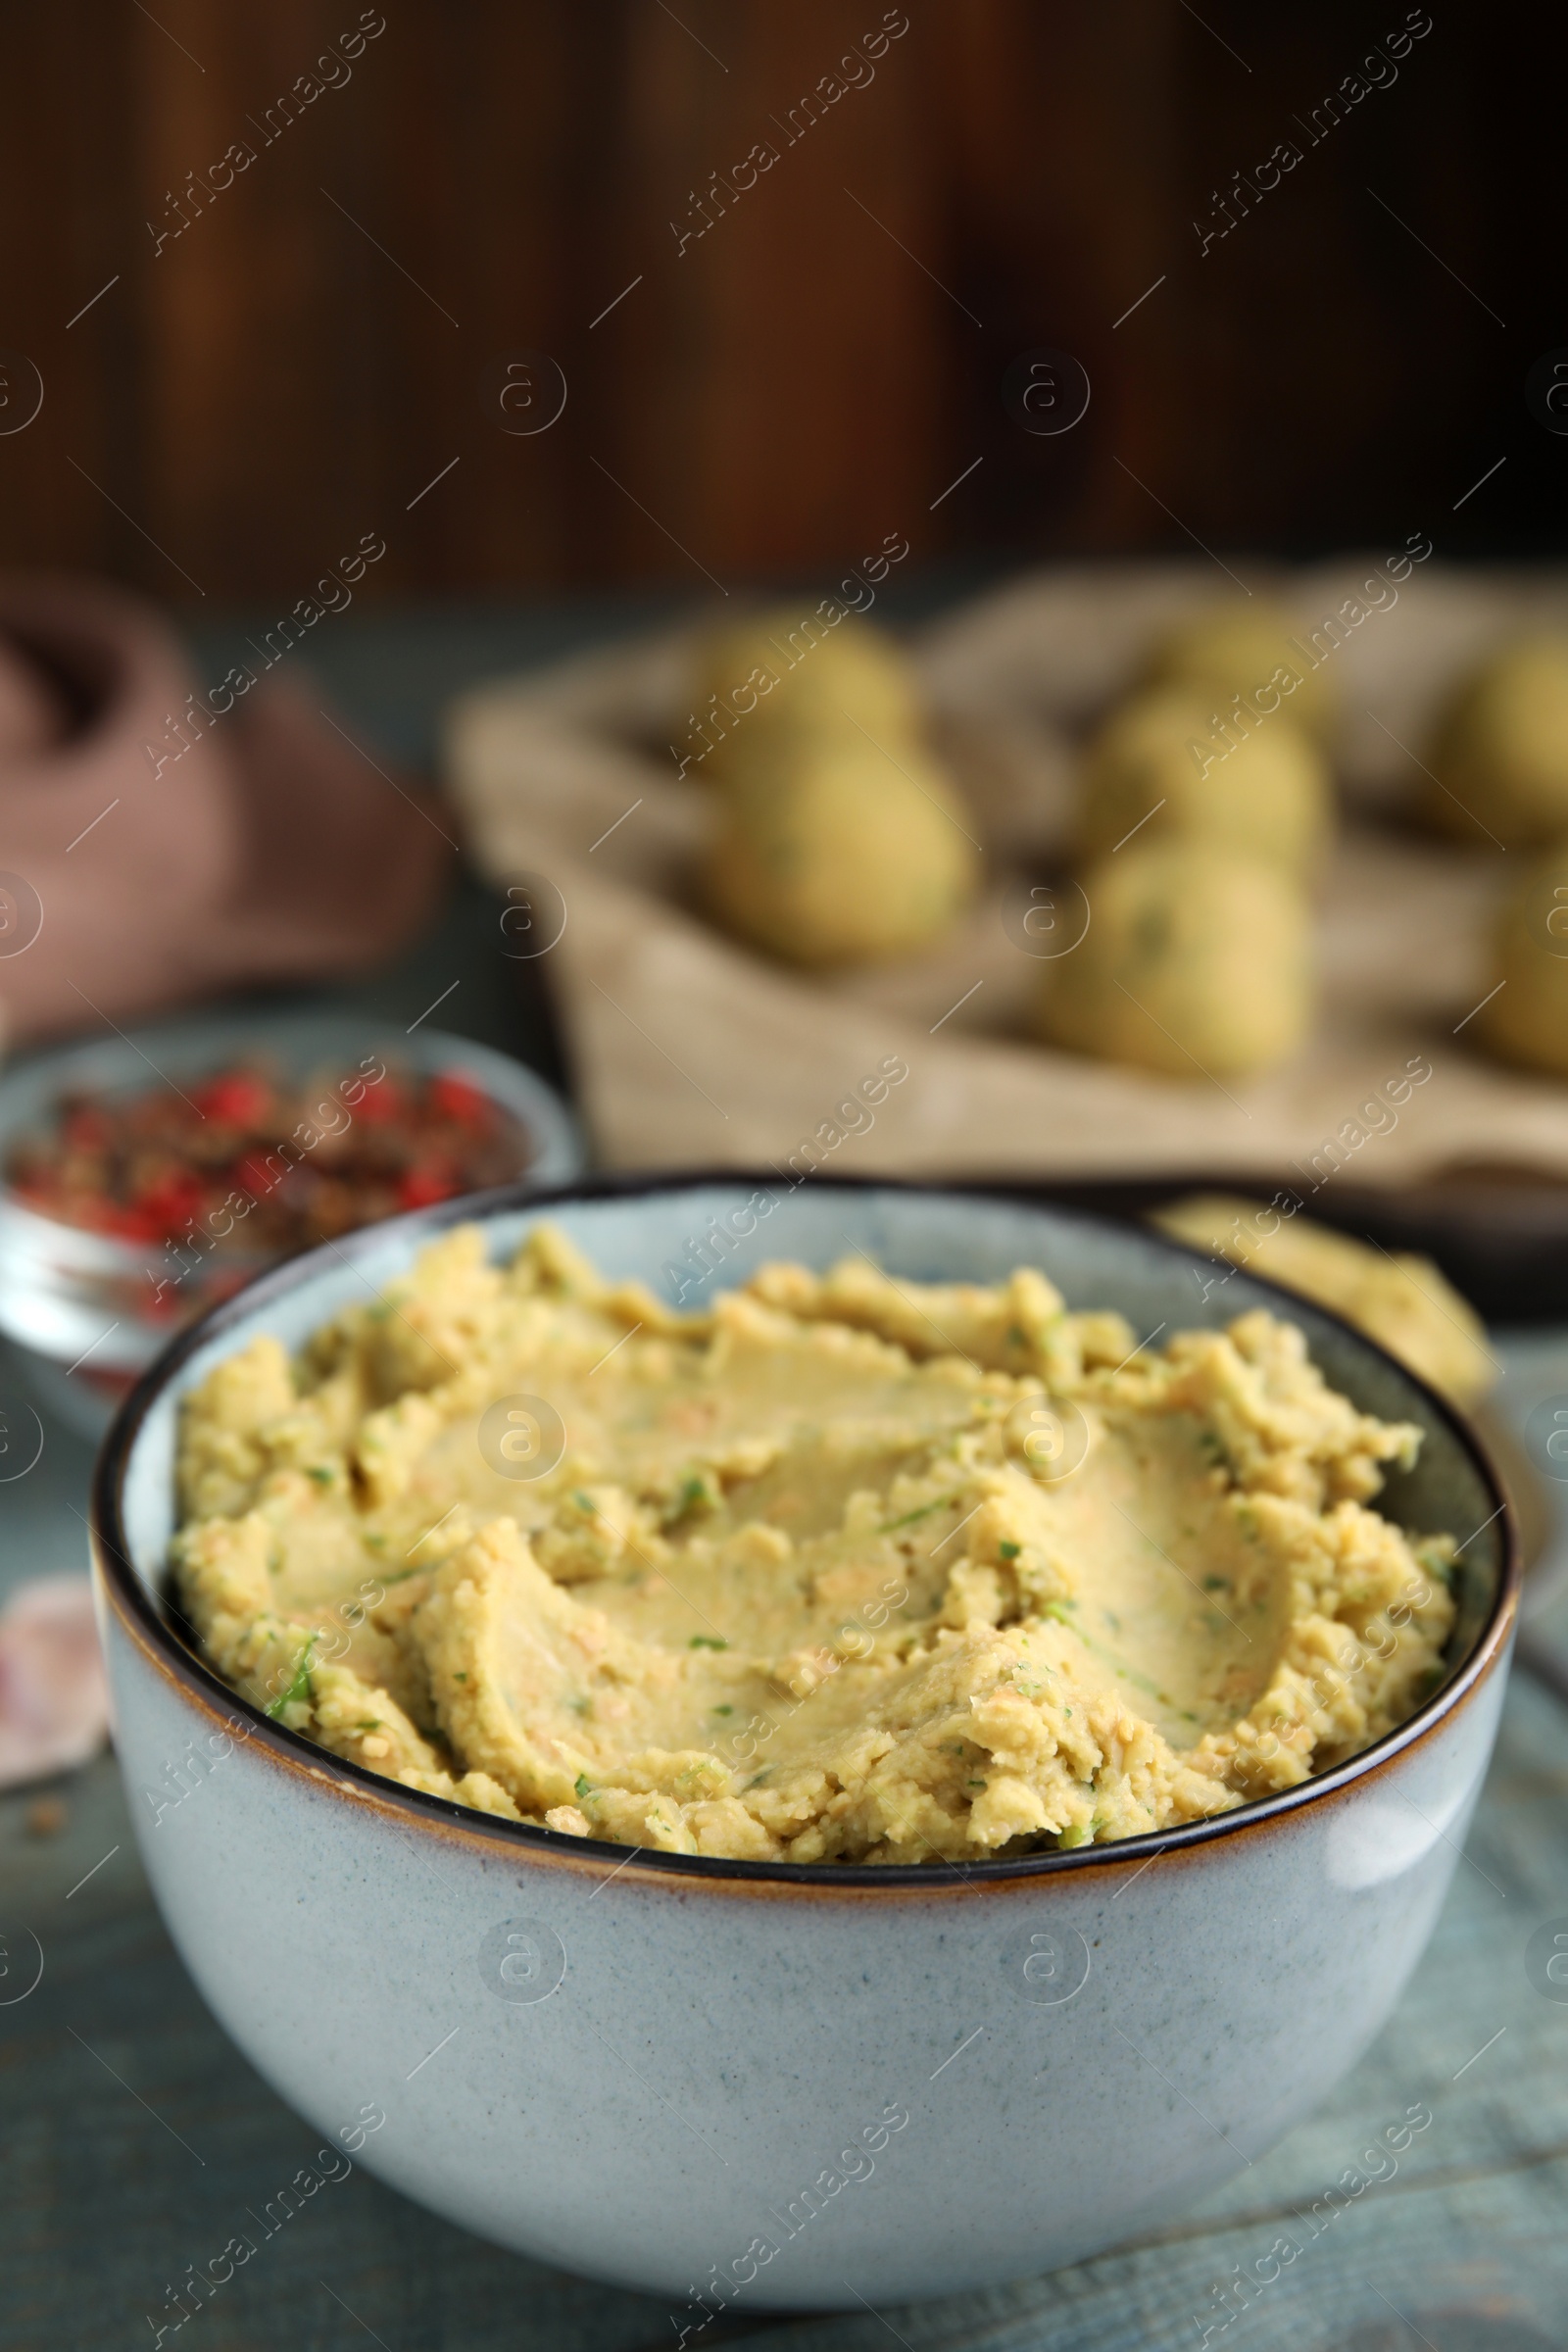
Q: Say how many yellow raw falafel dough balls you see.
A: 7